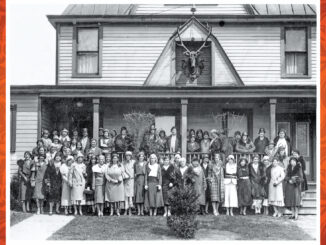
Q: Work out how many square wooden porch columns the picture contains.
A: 3